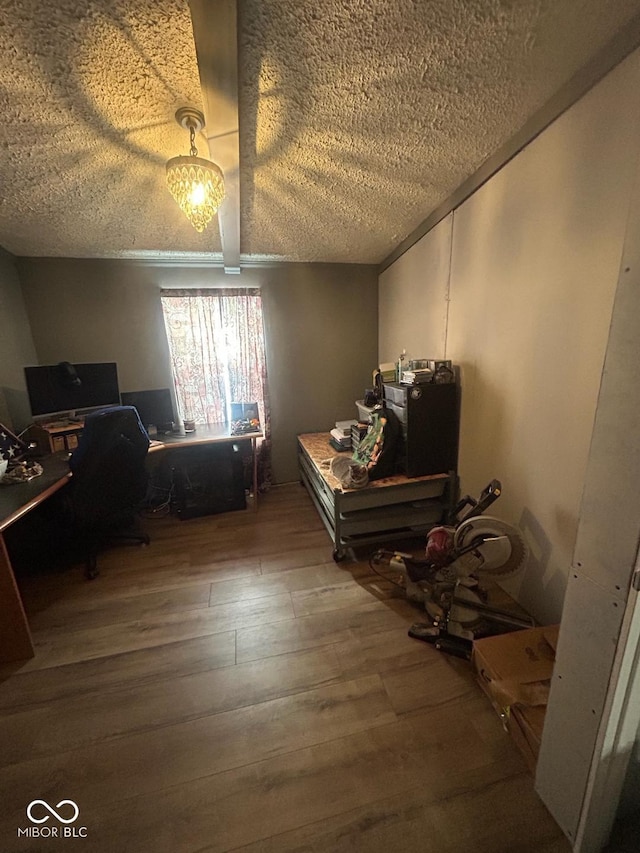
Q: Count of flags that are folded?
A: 1